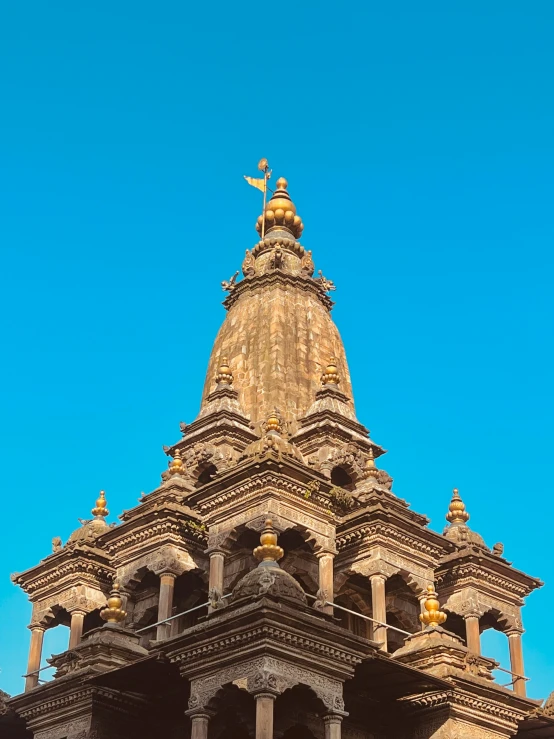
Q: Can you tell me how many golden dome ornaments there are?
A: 11